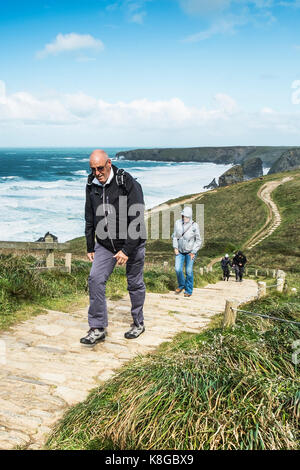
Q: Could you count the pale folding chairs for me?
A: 0